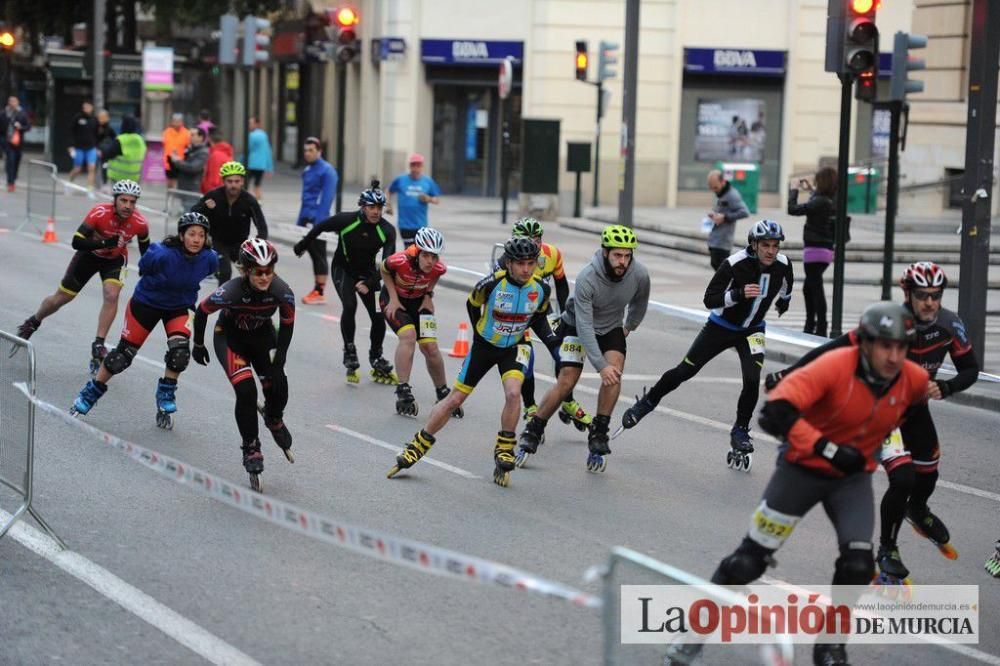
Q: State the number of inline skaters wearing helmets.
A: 12